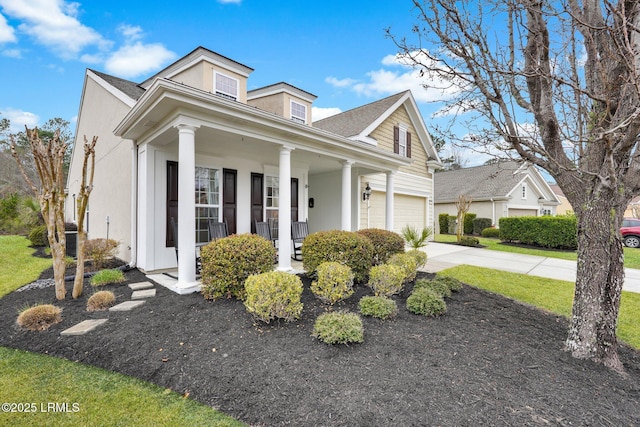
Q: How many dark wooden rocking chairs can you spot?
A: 4